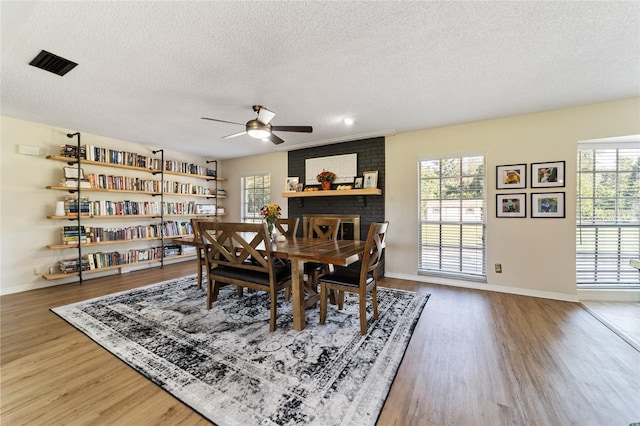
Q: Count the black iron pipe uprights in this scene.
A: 3